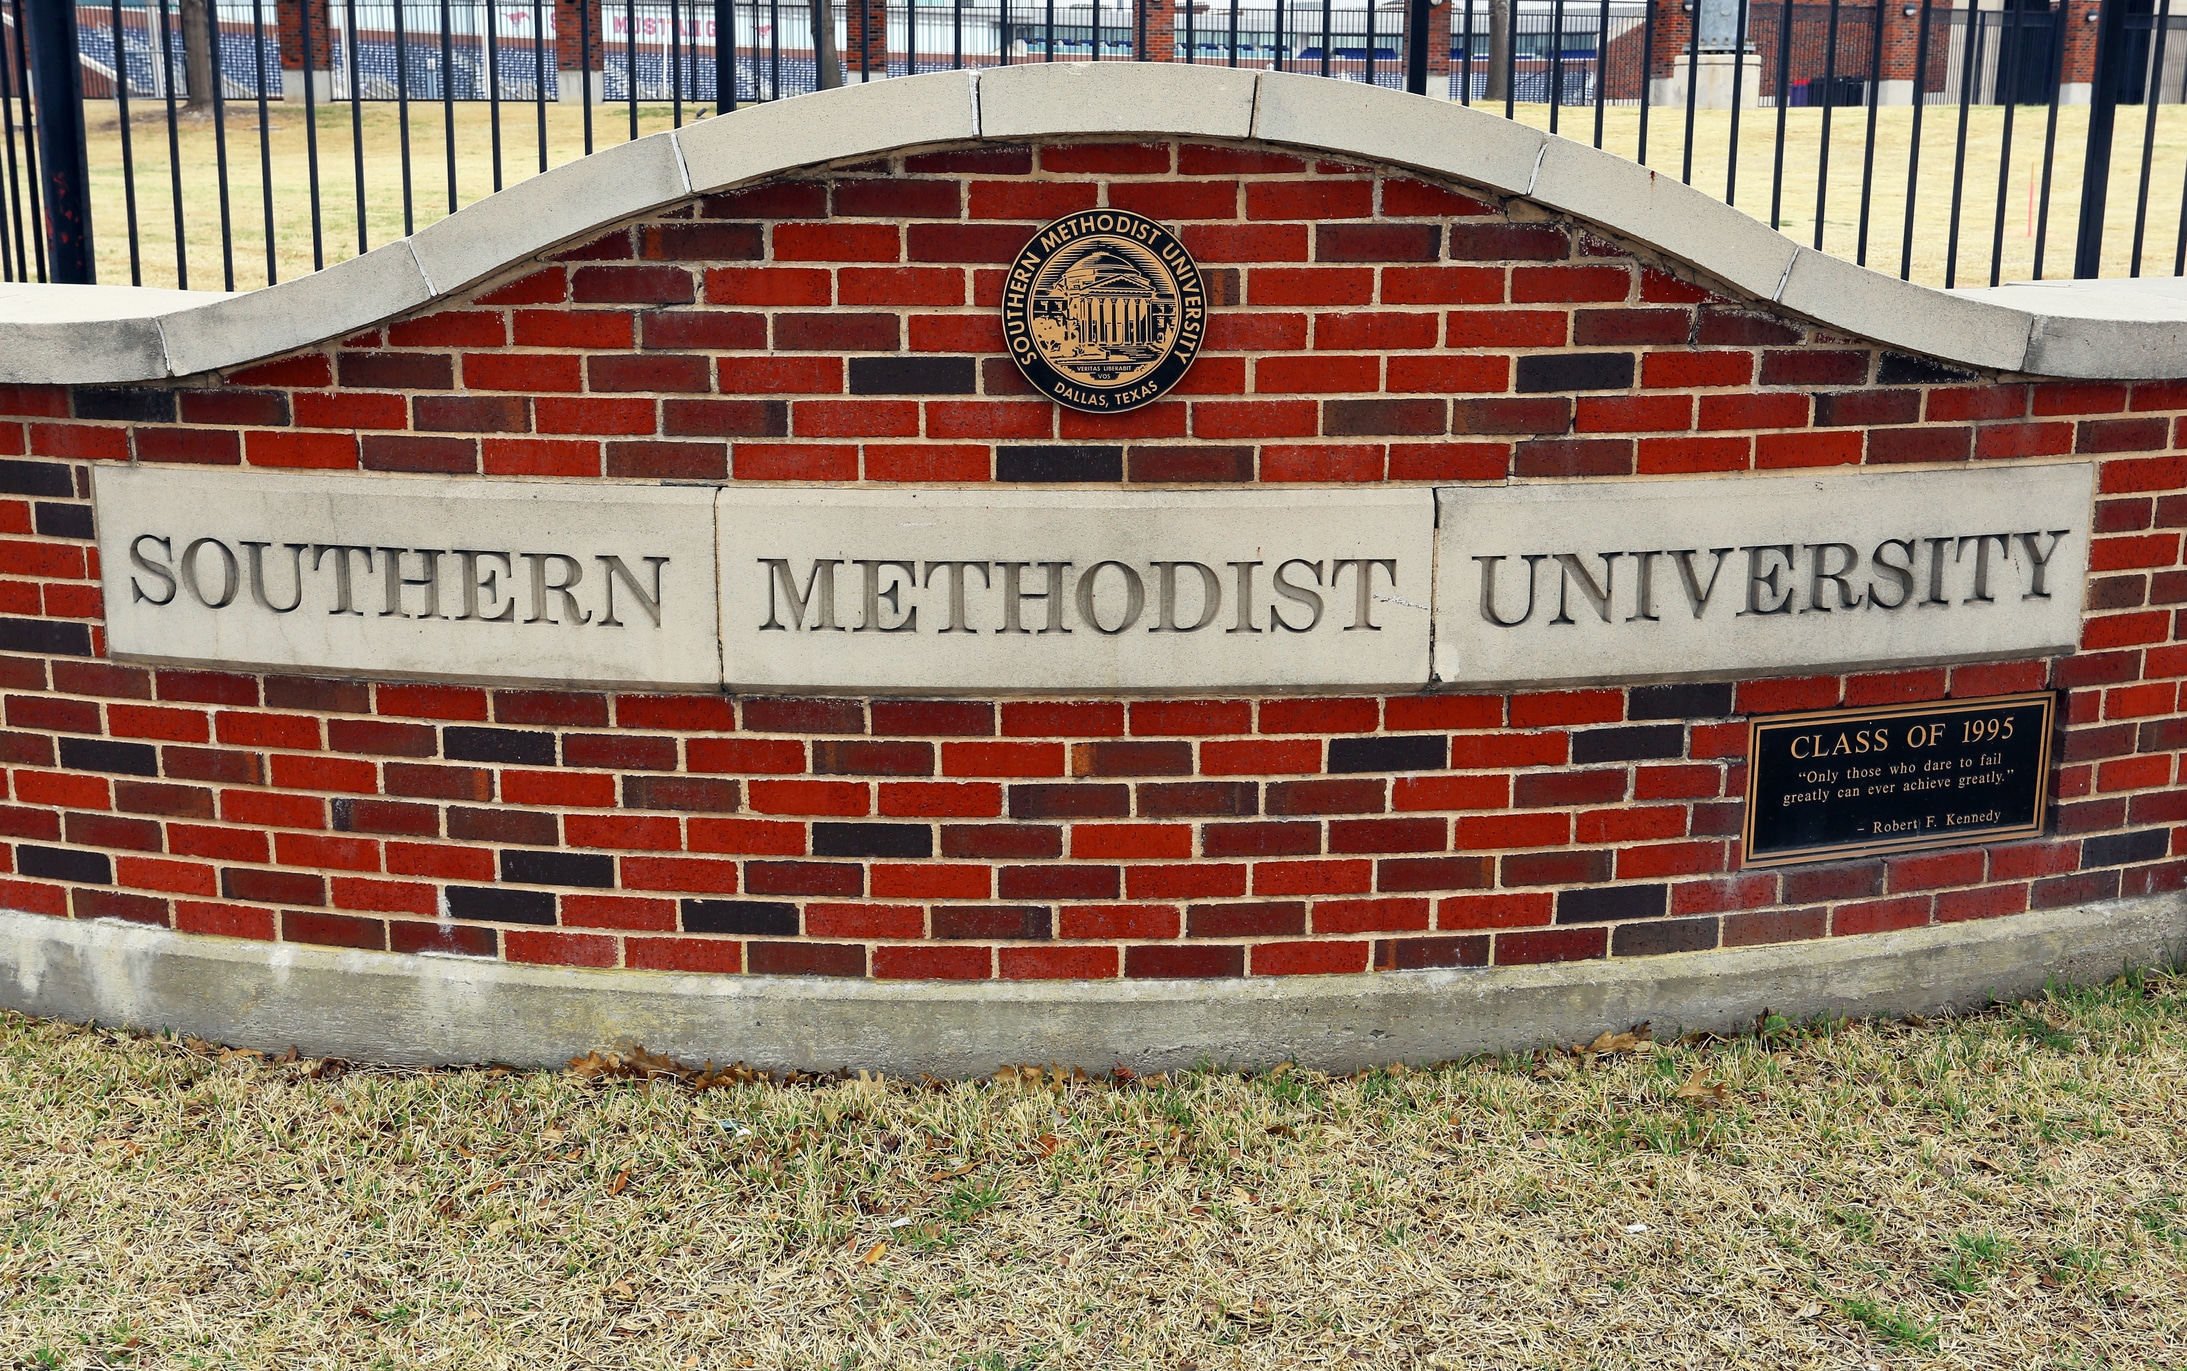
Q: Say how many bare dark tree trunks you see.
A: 3